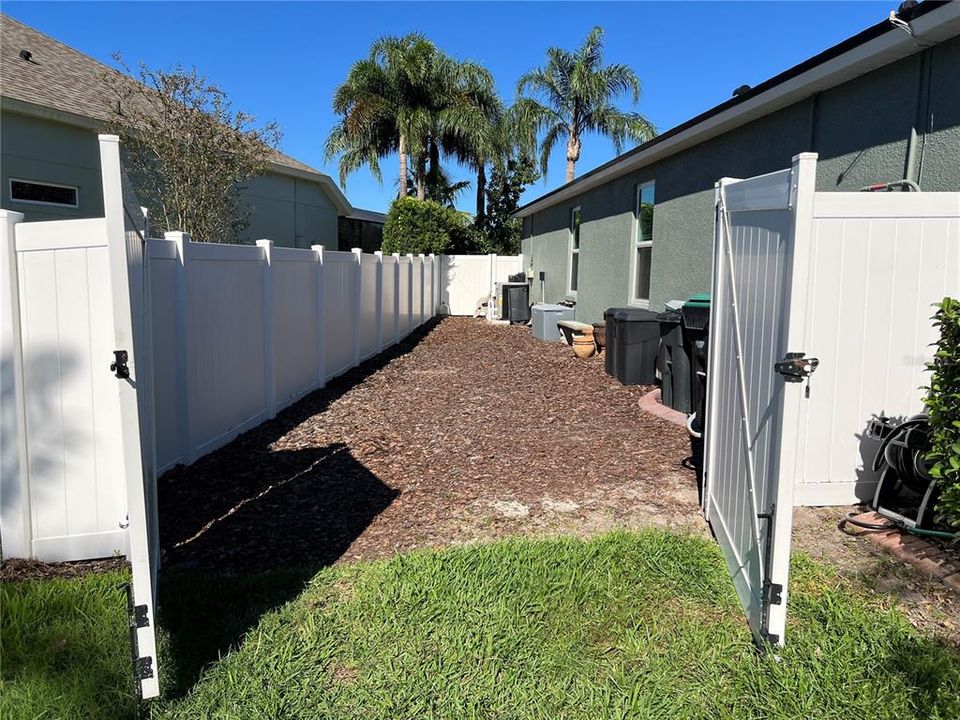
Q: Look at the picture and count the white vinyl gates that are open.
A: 2